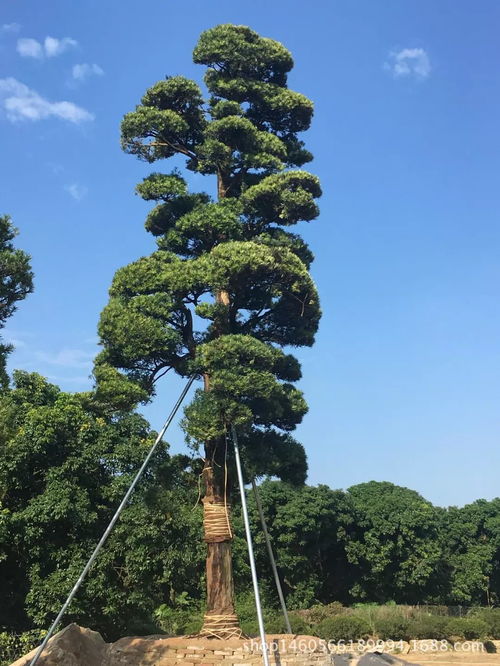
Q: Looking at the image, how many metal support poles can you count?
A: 3